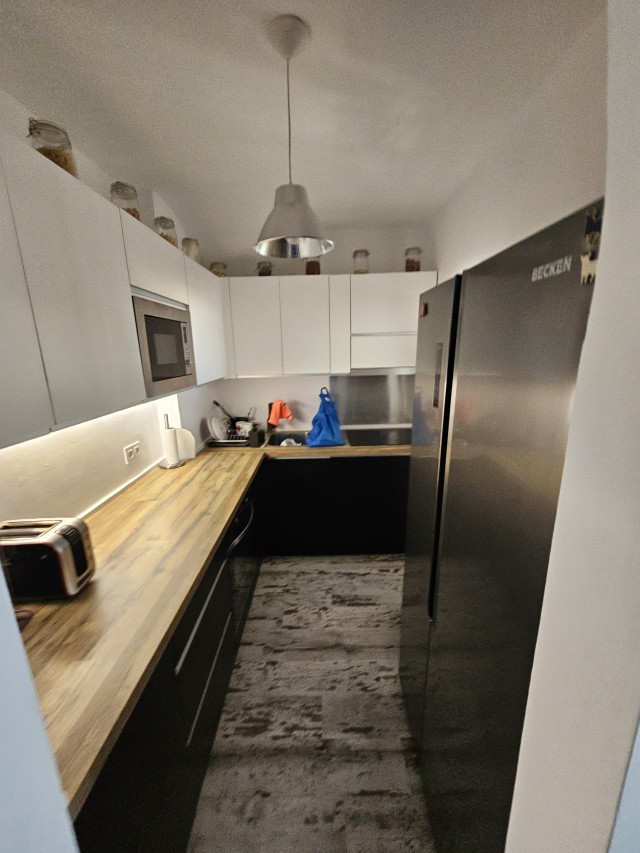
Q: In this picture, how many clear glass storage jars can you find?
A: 9